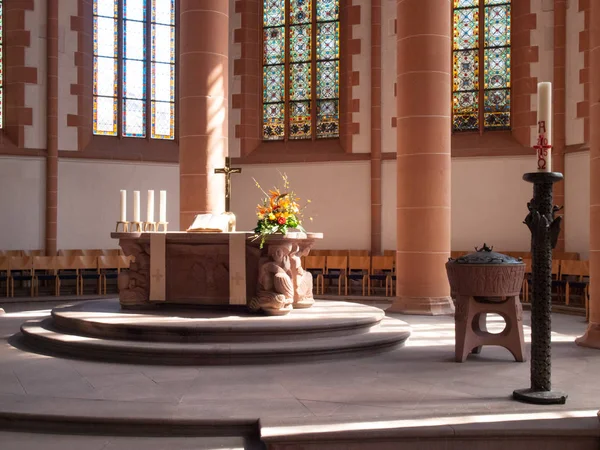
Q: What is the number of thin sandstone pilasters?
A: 3